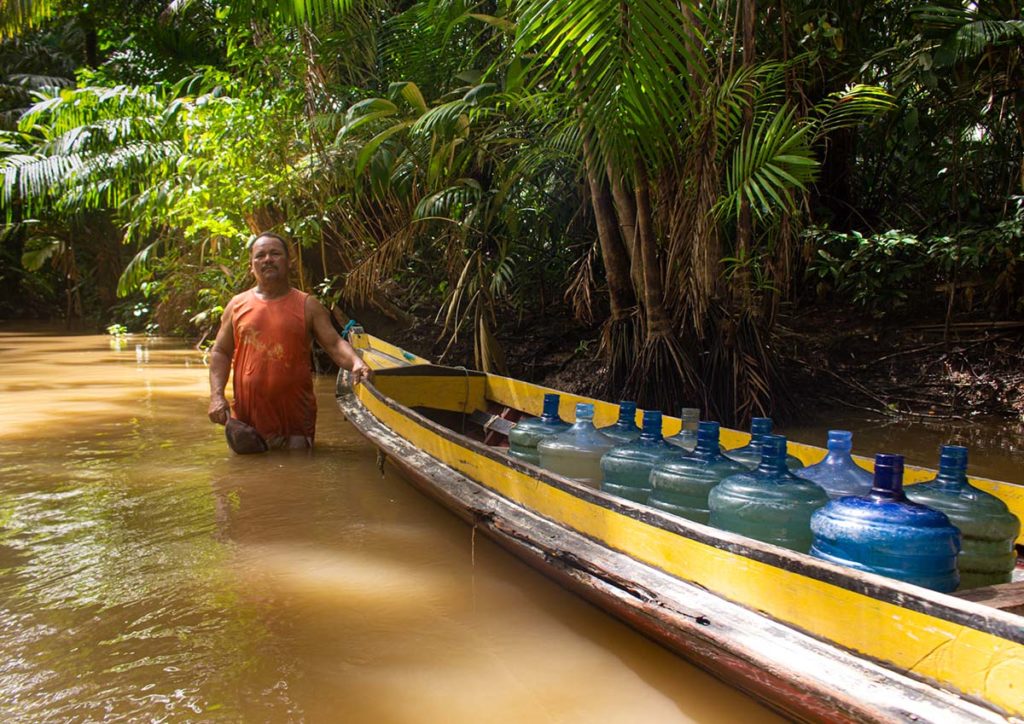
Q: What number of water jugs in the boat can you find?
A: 11